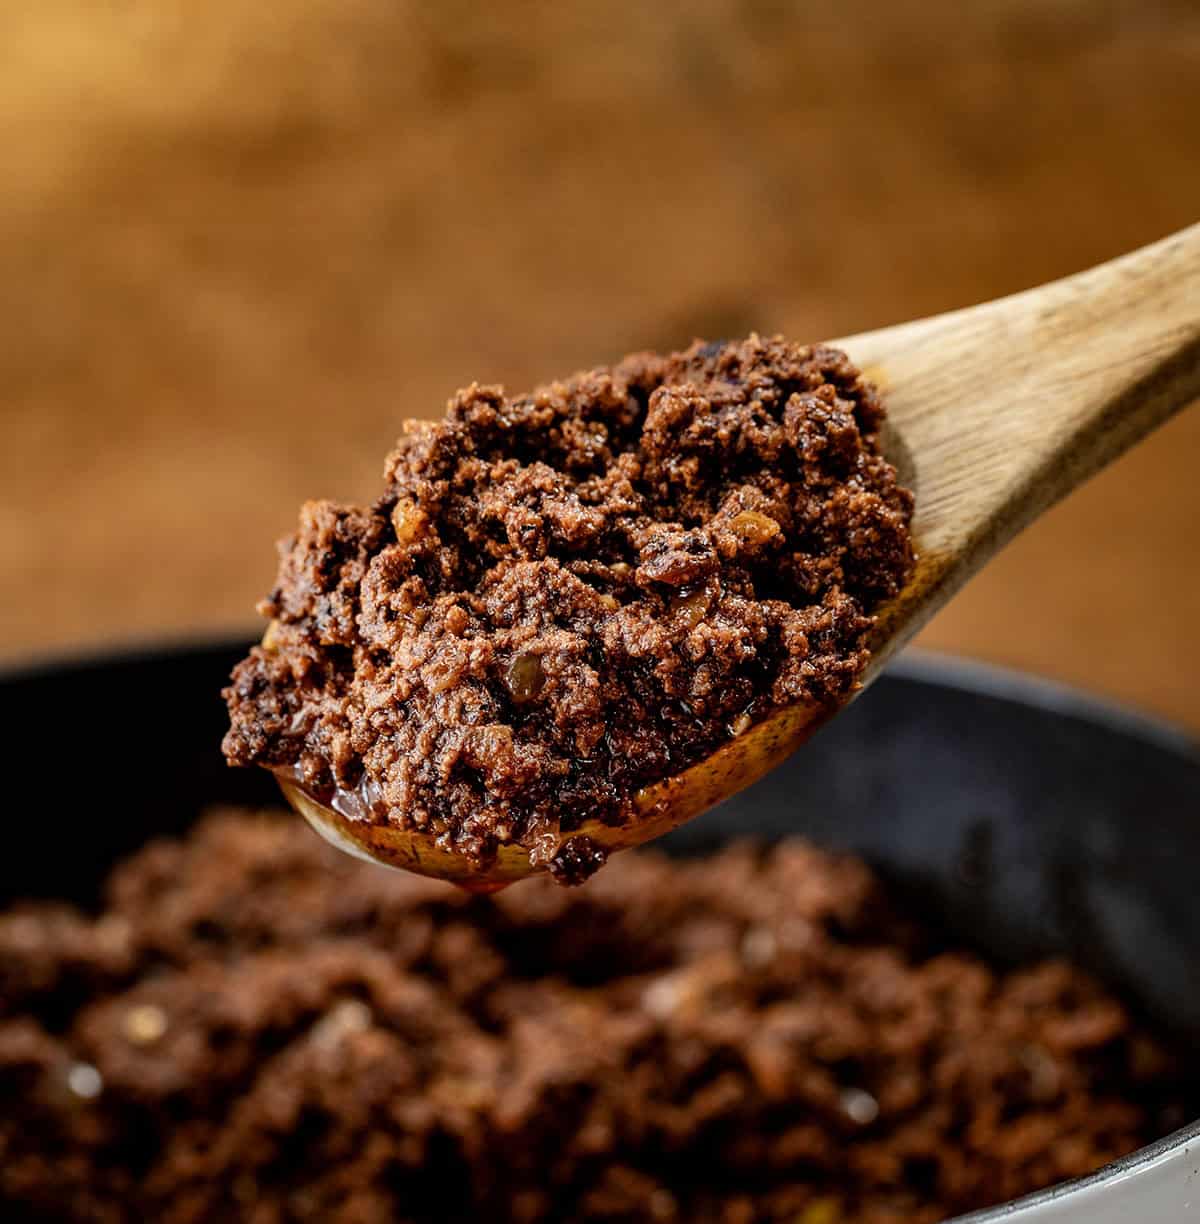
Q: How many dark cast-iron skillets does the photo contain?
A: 1